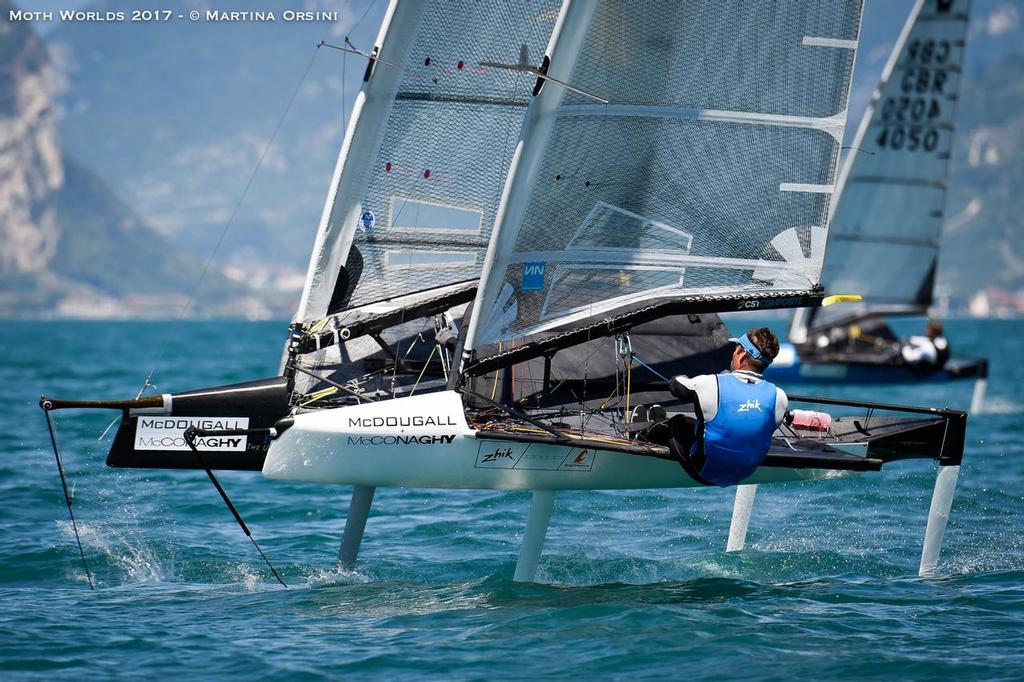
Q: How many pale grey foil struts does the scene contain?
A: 5